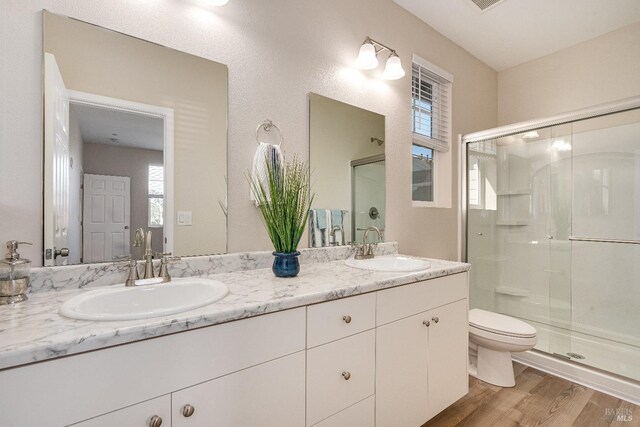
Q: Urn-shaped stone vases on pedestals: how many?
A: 0